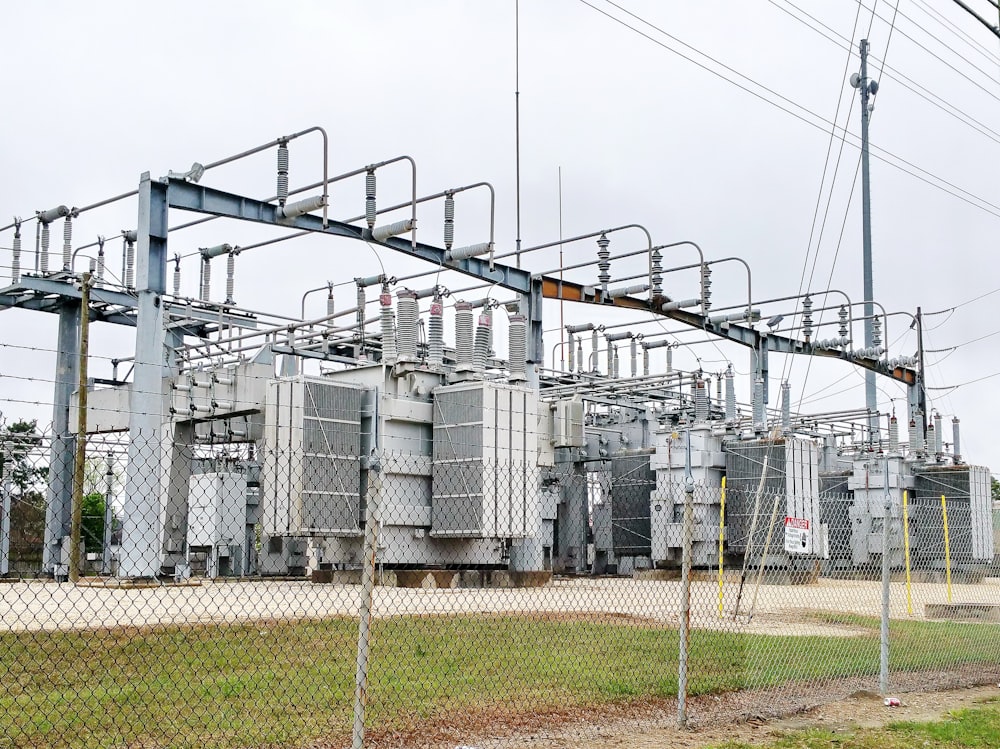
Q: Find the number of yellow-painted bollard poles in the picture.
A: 3